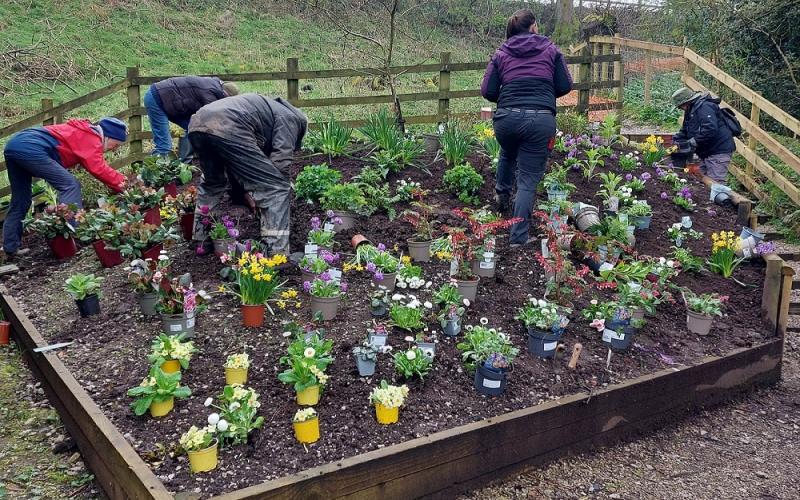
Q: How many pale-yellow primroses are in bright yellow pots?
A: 7